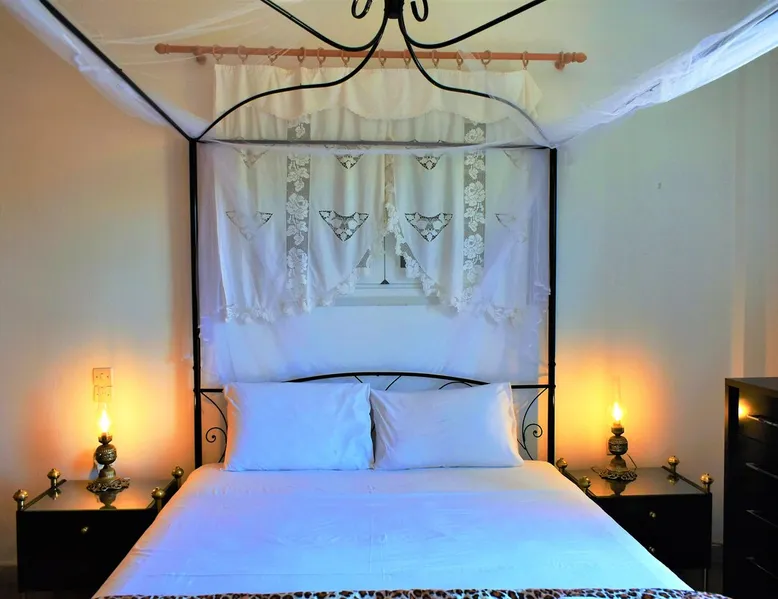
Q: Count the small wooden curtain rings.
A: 12